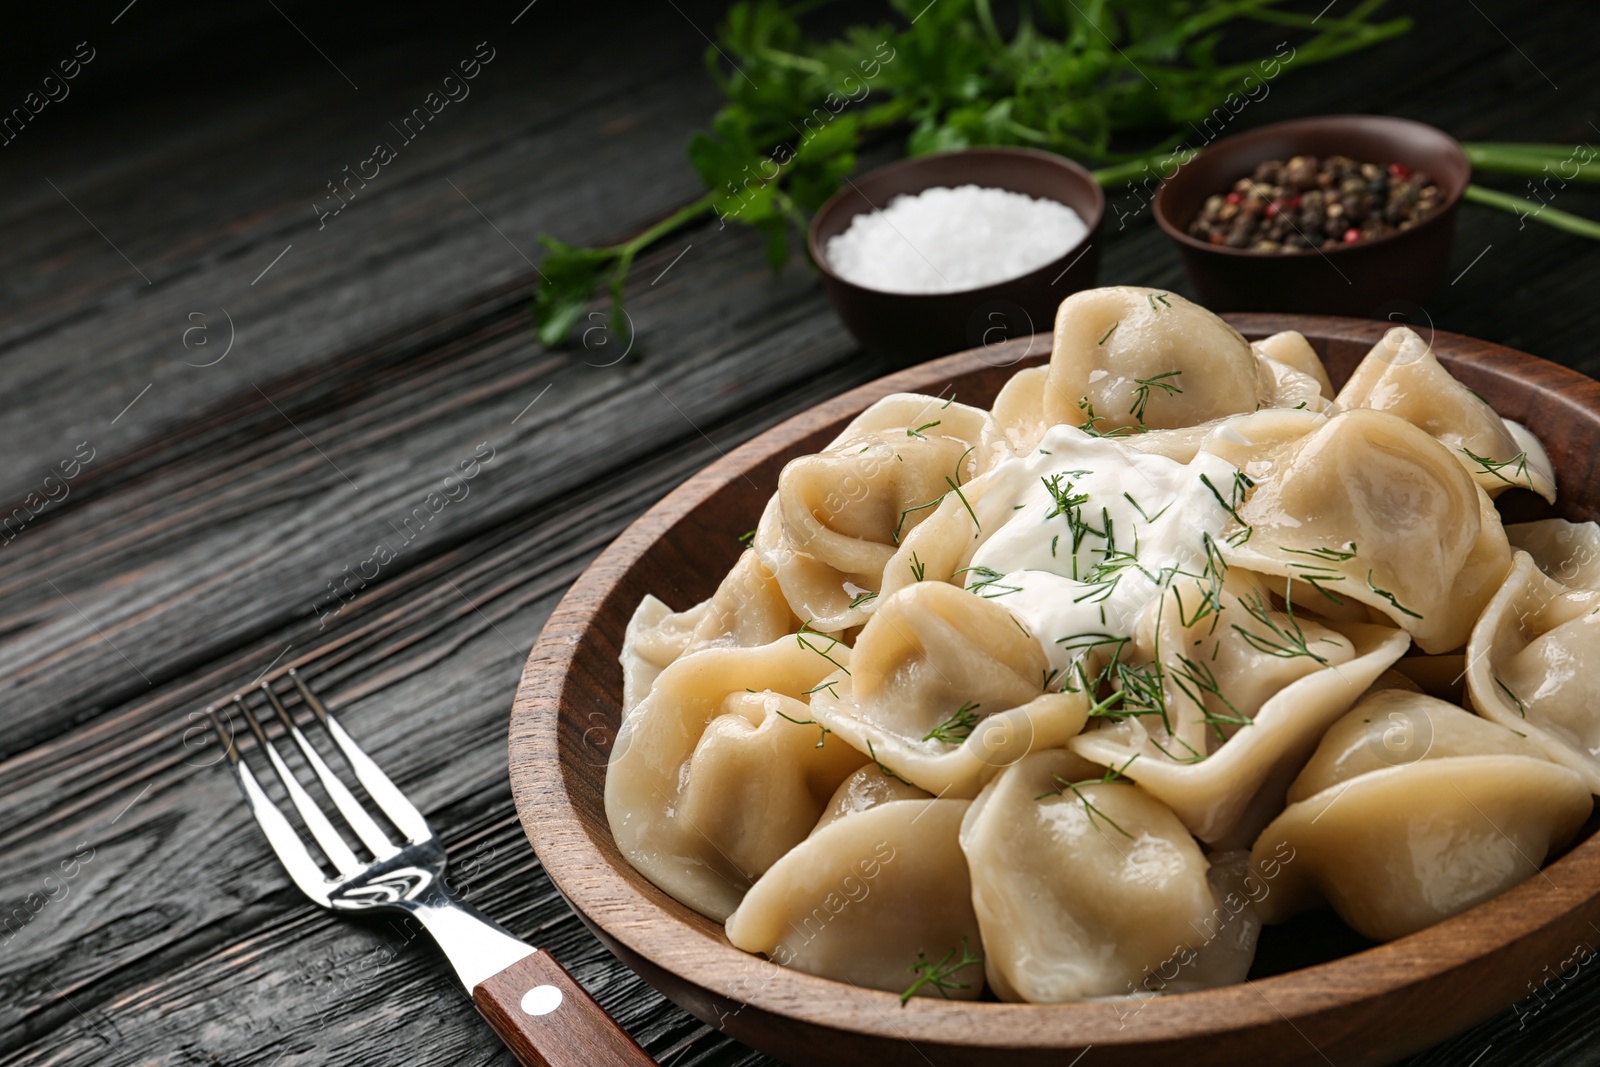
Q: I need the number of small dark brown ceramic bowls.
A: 2